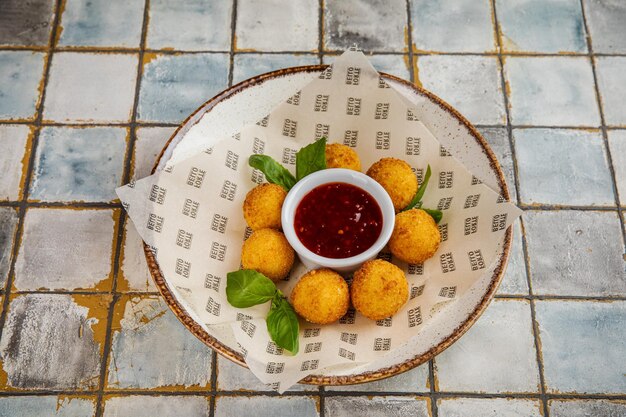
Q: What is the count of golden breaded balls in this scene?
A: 7